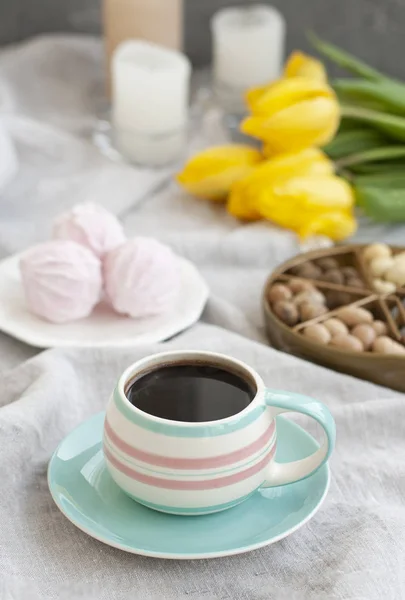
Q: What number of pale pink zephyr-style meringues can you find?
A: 3